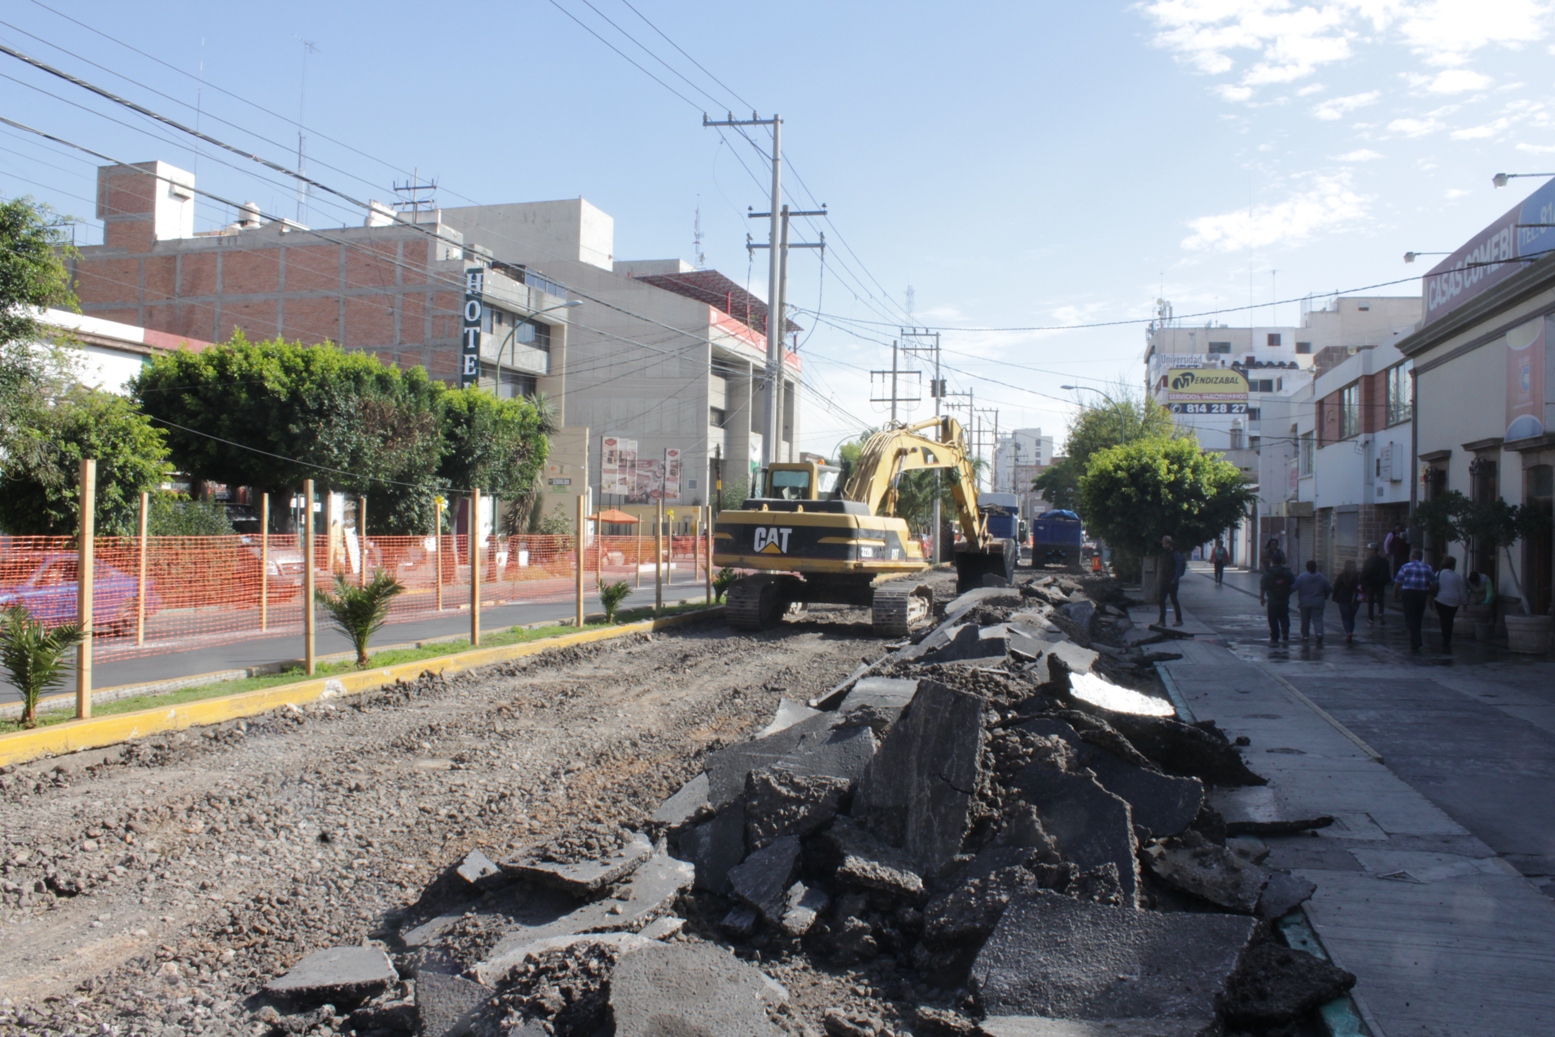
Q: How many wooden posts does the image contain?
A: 14